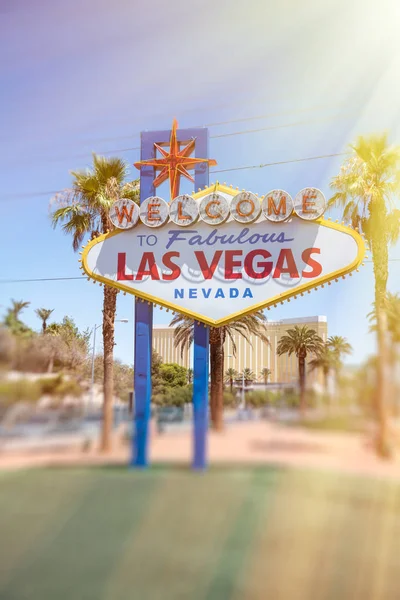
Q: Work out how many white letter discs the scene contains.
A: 7